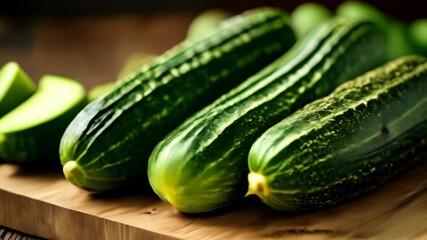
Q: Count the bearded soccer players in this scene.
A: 0